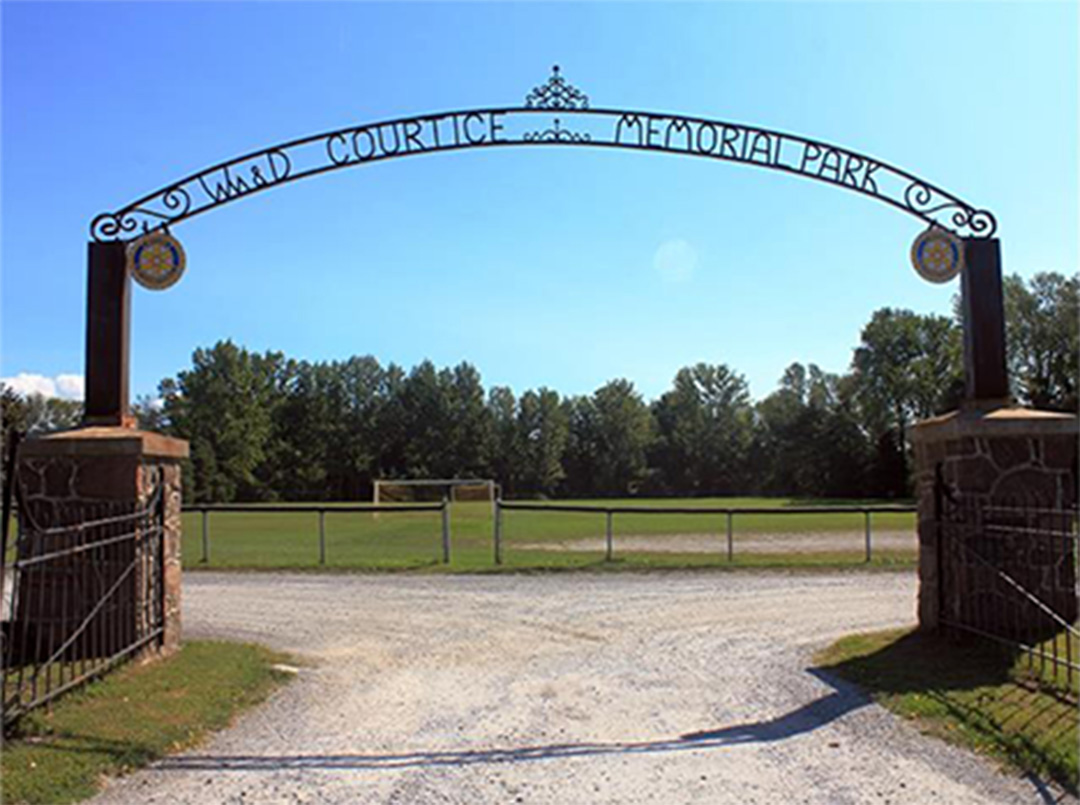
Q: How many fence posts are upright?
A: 7